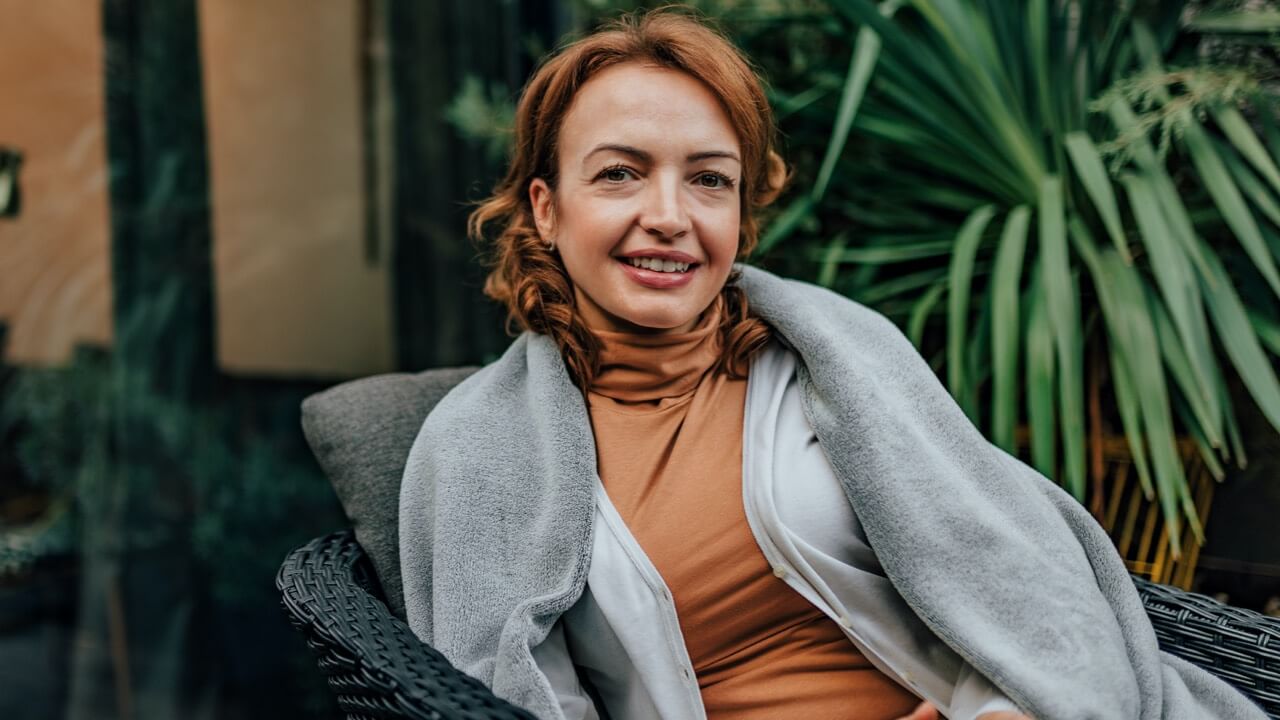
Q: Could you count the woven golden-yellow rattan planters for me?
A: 1